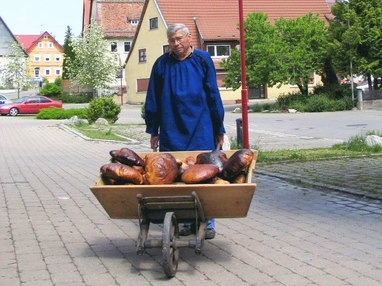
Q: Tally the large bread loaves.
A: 6